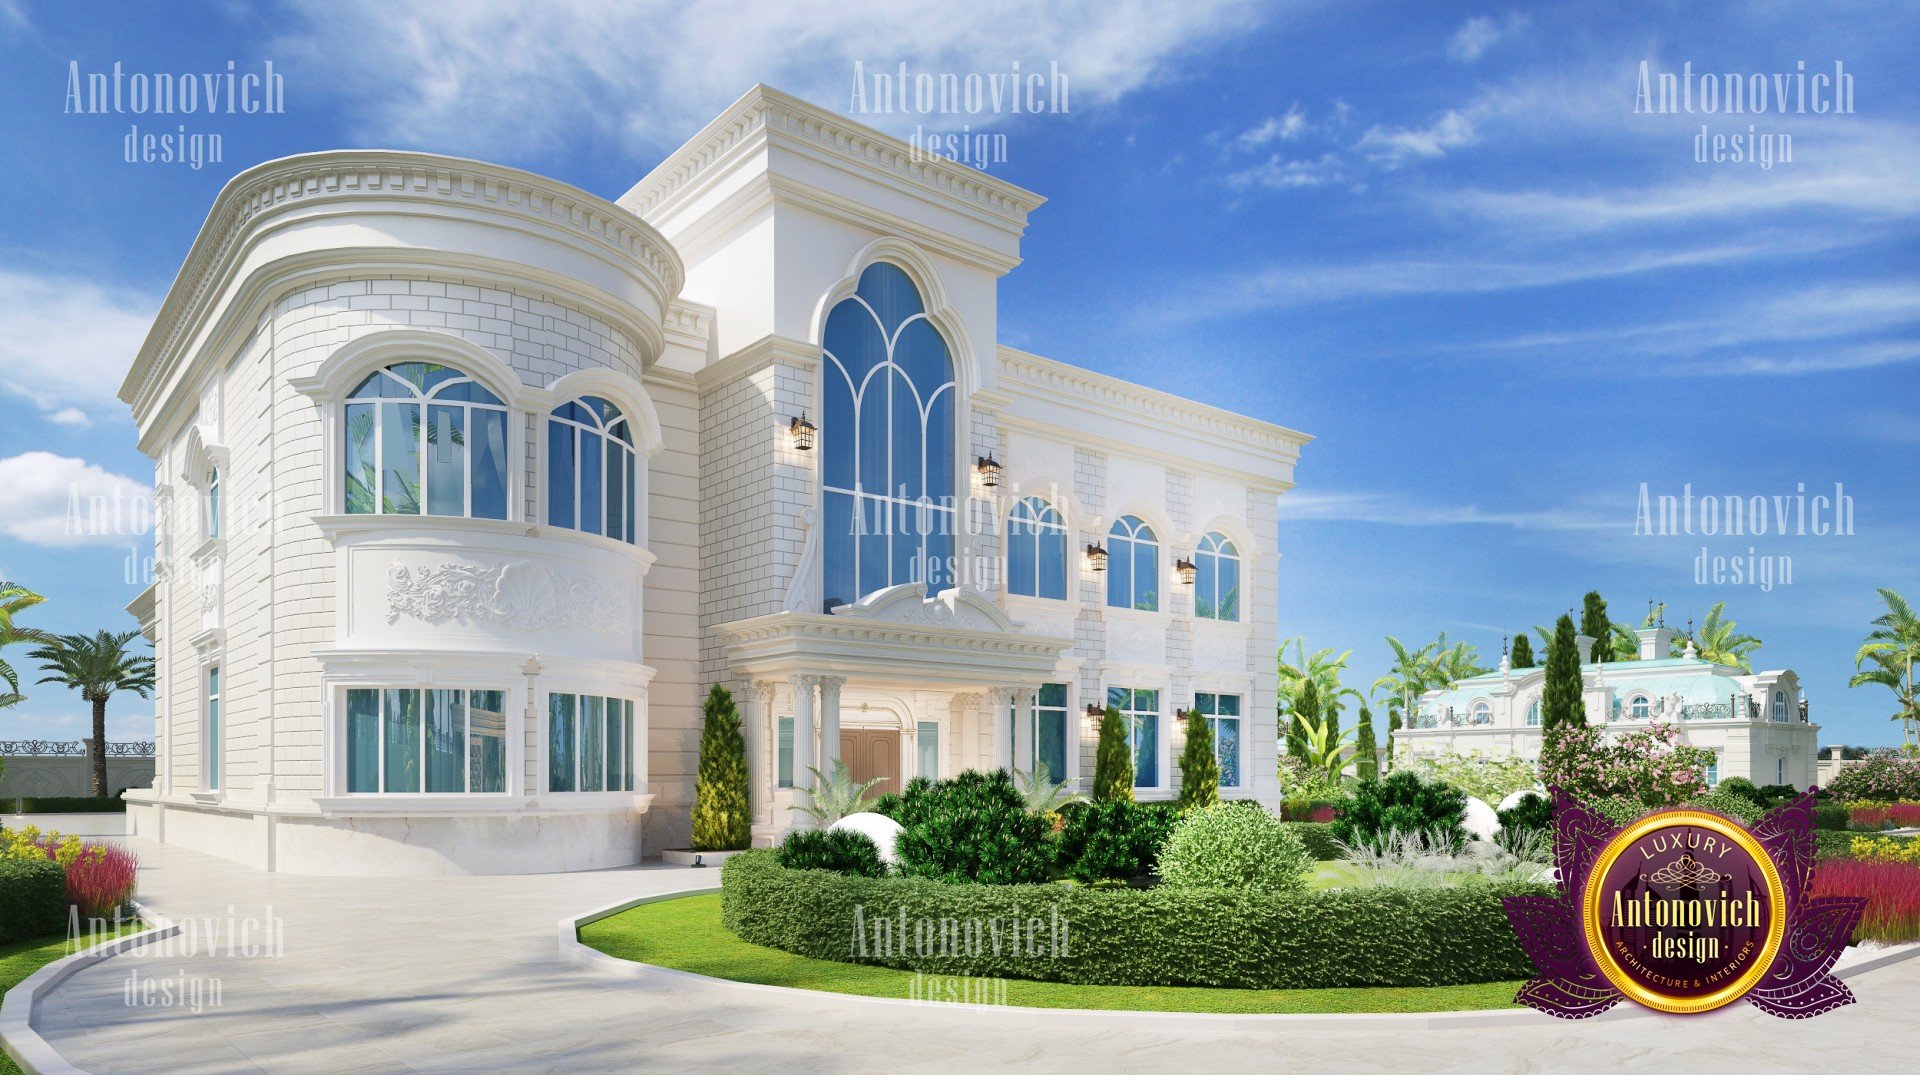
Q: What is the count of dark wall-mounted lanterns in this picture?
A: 6